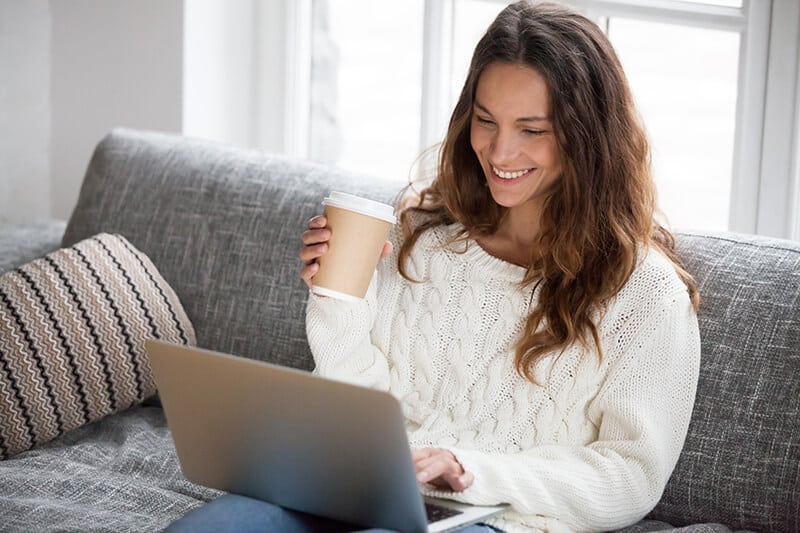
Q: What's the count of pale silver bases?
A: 1